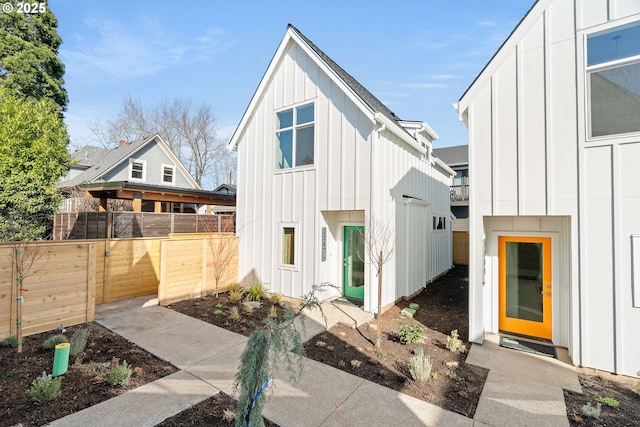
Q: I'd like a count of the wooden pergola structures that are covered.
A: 1